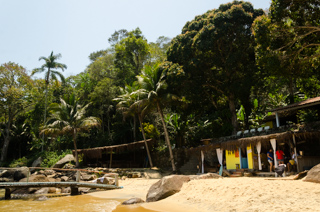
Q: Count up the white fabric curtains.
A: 4